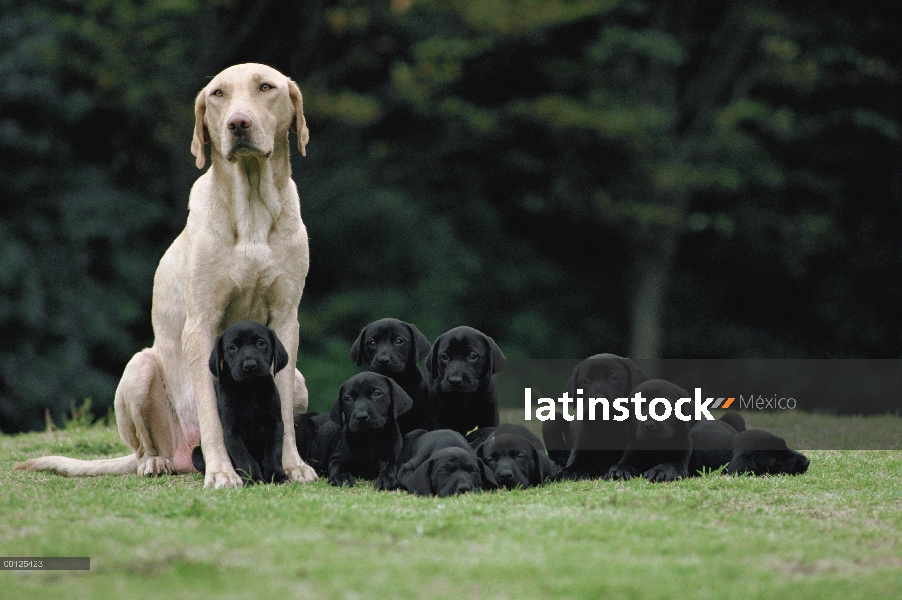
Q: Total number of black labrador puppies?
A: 9